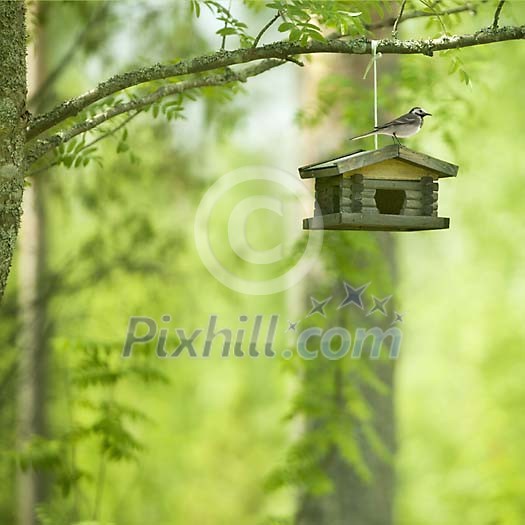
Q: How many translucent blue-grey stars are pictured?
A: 5